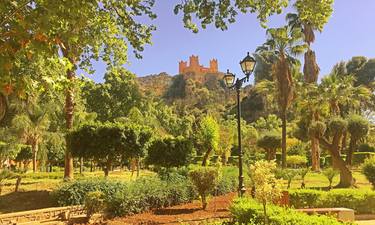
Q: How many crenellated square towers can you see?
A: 3